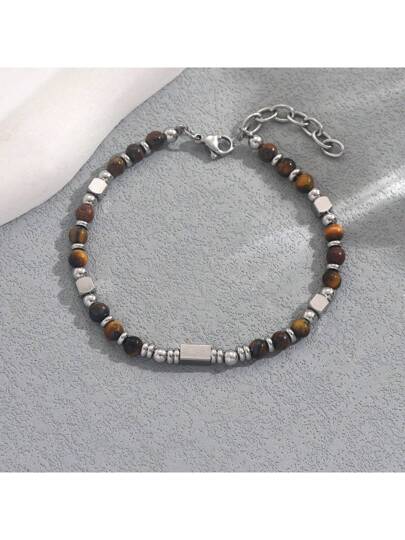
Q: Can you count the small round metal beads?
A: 12